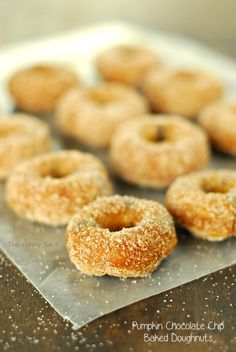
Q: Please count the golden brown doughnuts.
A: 10